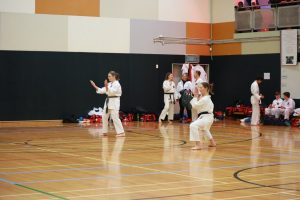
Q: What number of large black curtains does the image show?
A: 2